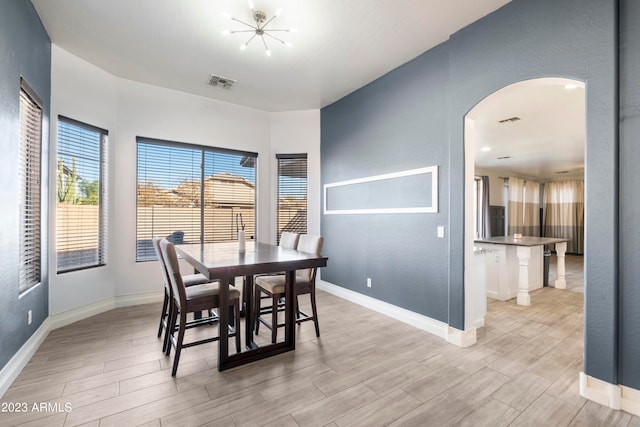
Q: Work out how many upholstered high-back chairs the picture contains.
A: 4